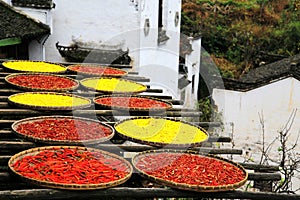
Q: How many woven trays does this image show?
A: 10